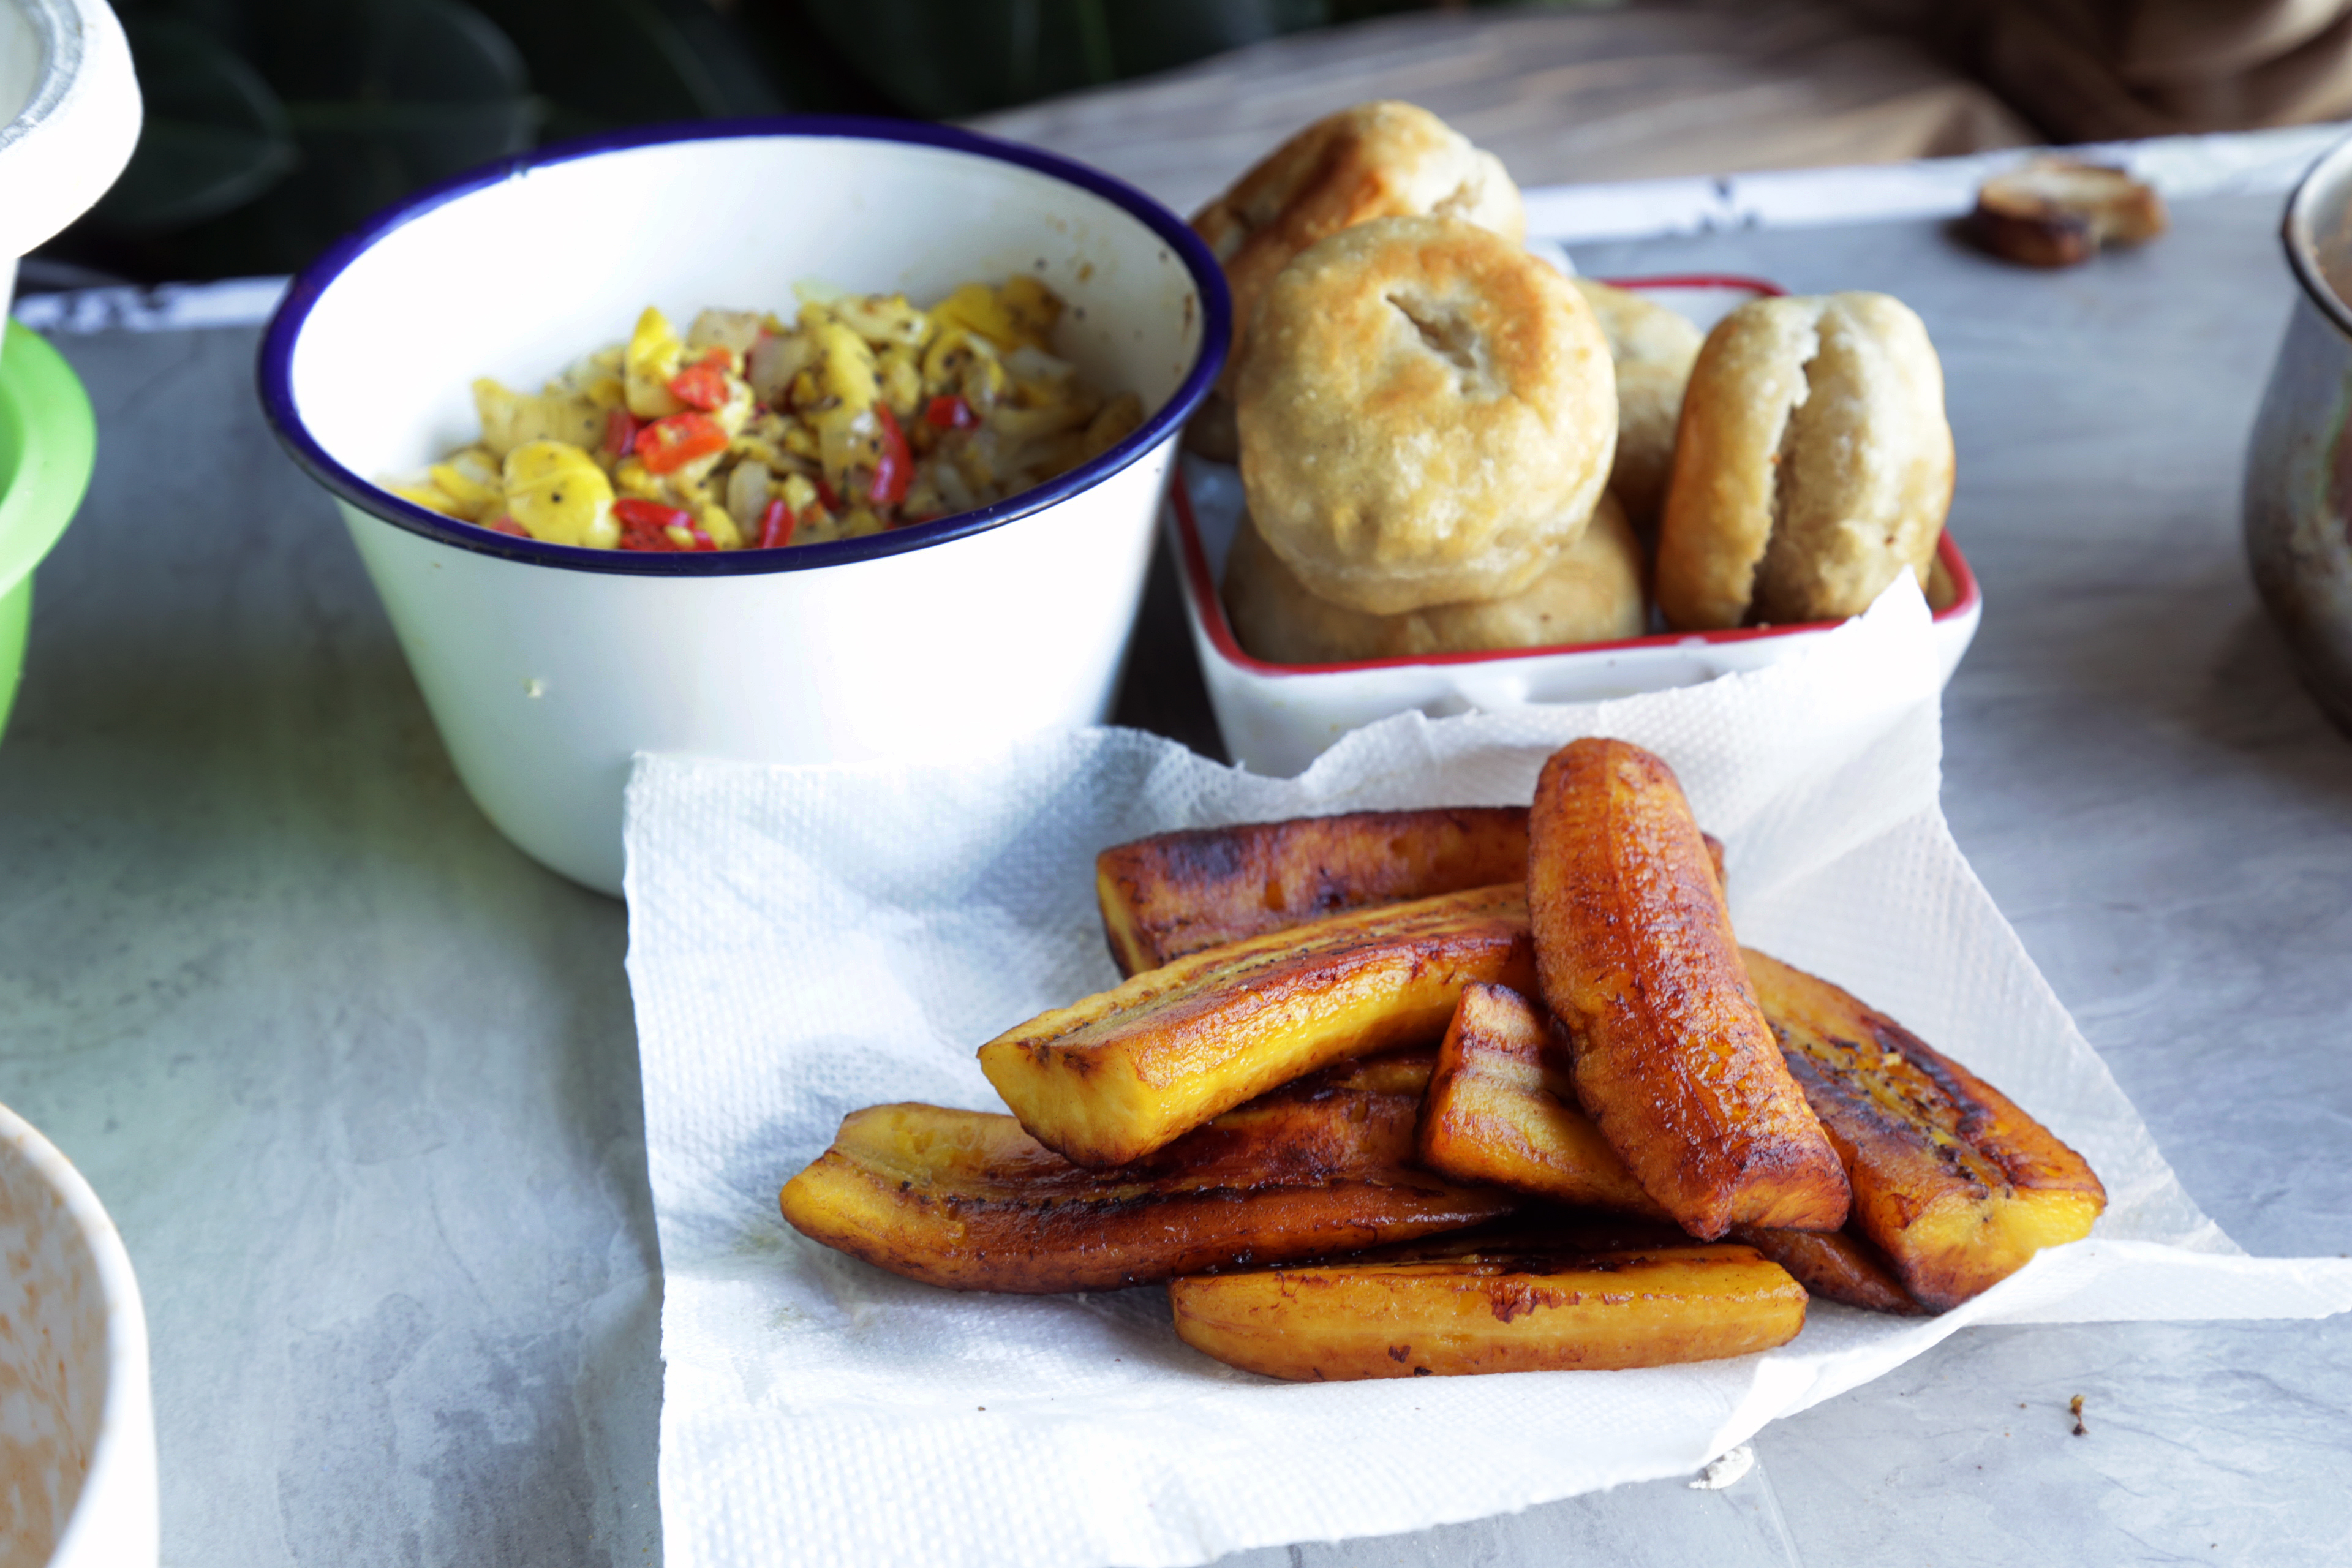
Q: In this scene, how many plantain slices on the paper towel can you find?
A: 8